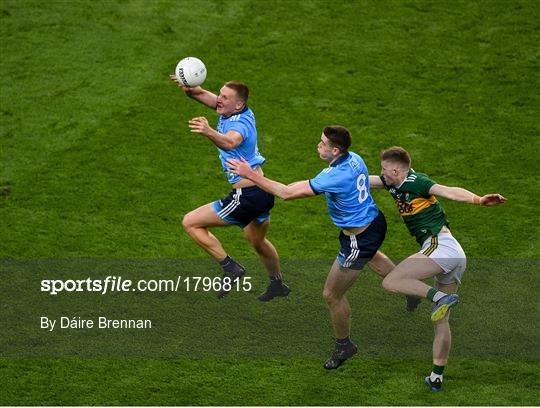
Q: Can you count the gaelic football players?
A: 3